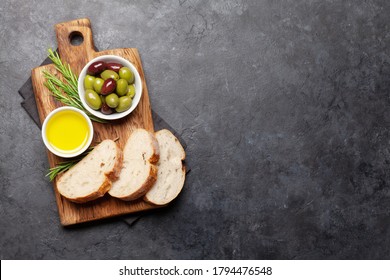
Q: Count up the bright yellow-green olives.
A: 9